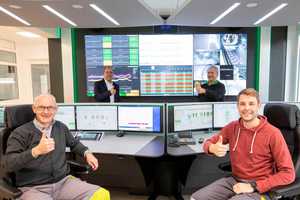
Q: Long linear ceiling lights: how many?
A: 5